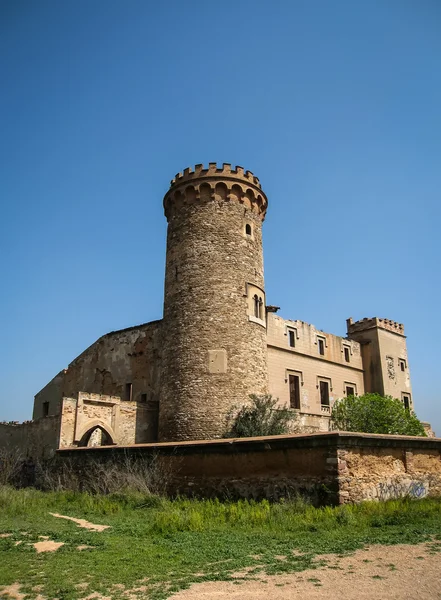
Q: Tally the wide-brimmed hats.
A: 0